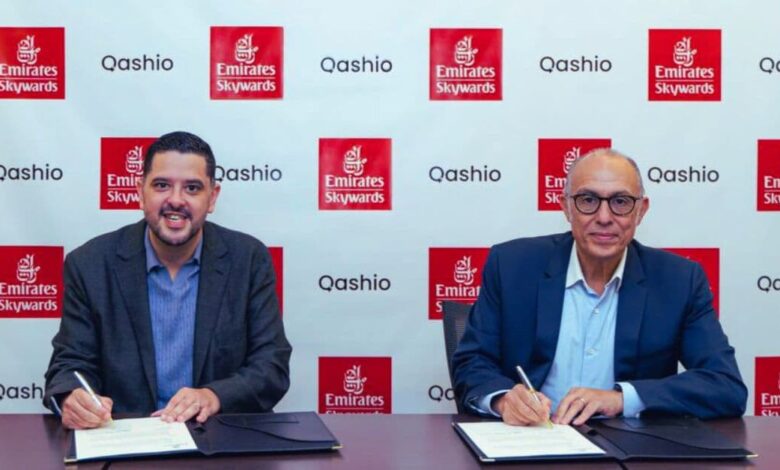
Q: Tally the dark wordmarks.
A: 12